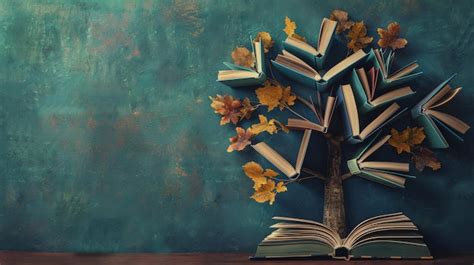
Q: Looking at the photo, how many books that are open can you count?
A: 11